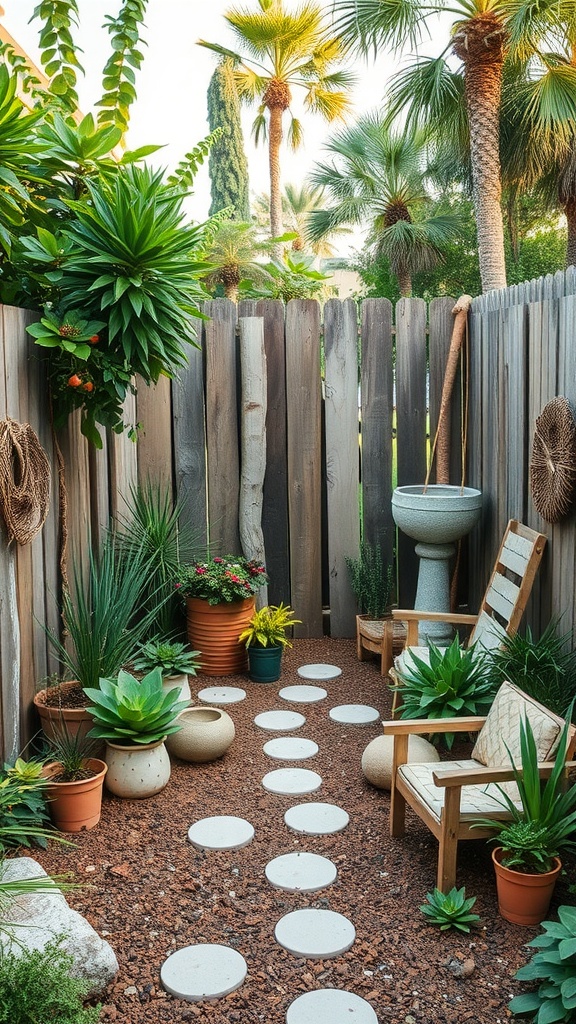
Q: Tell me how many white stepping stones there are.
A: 13